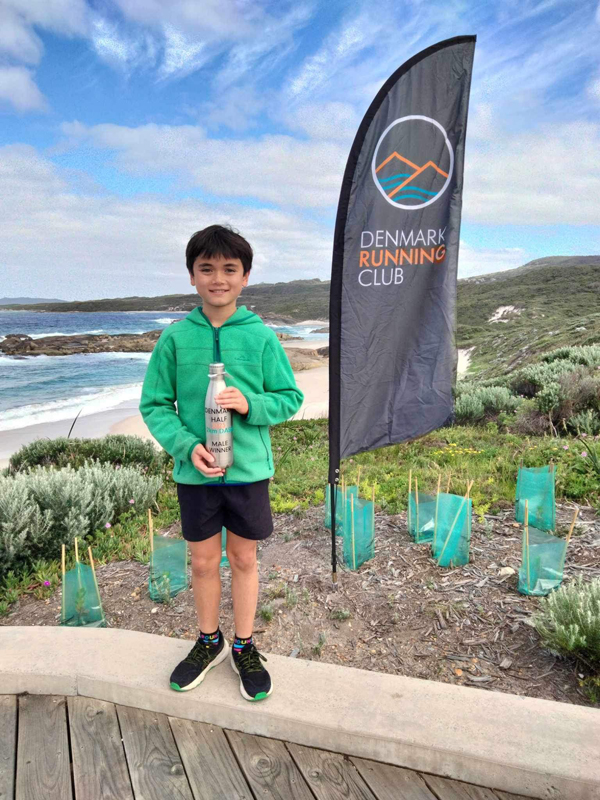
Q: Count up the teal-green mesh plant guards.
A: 9